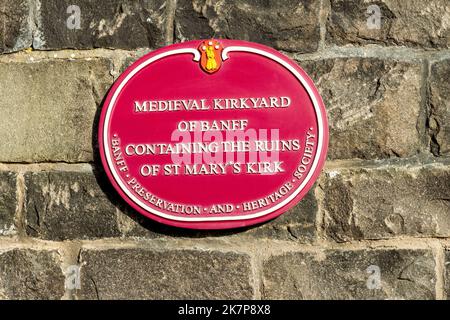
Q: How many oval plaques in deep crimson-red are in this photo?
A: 1